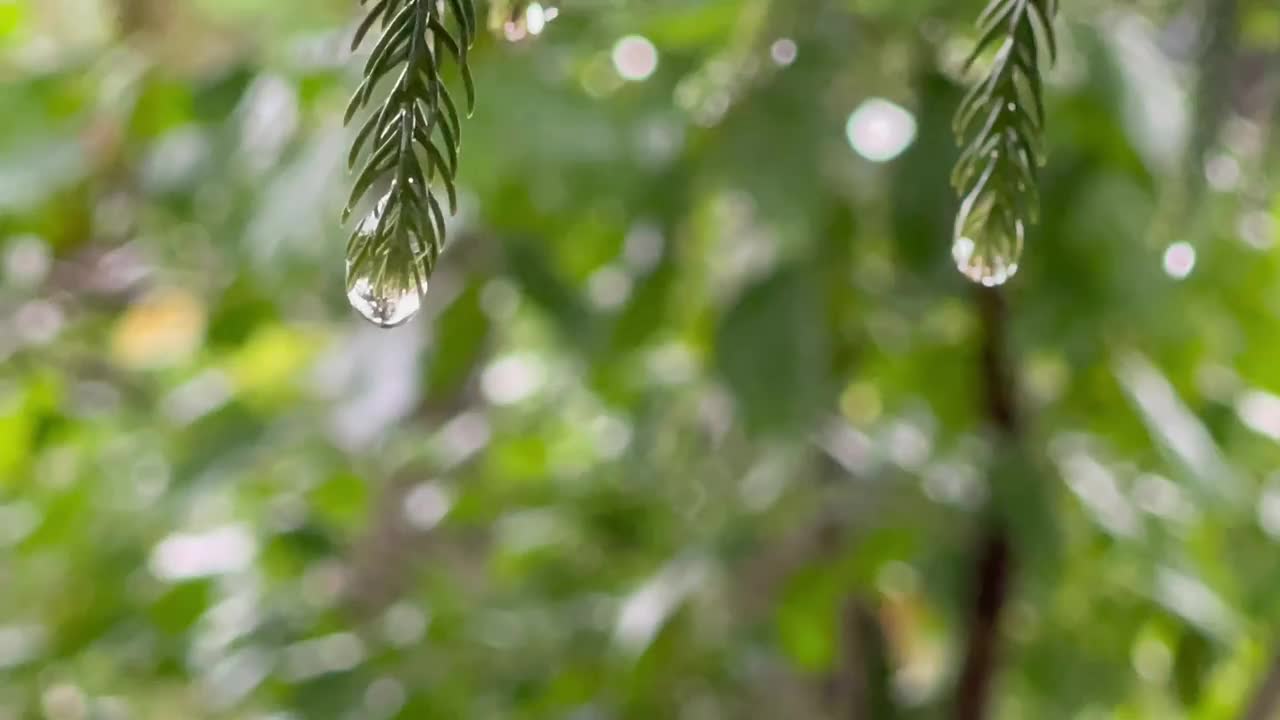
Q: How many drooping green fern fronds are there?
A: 2